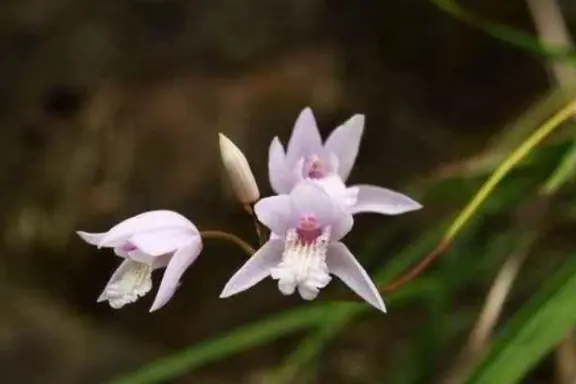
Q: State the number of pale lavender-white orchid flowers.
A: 3